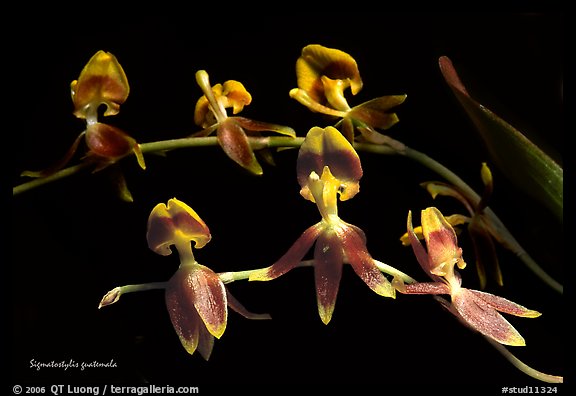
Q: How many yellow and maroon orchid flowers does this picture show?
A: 7